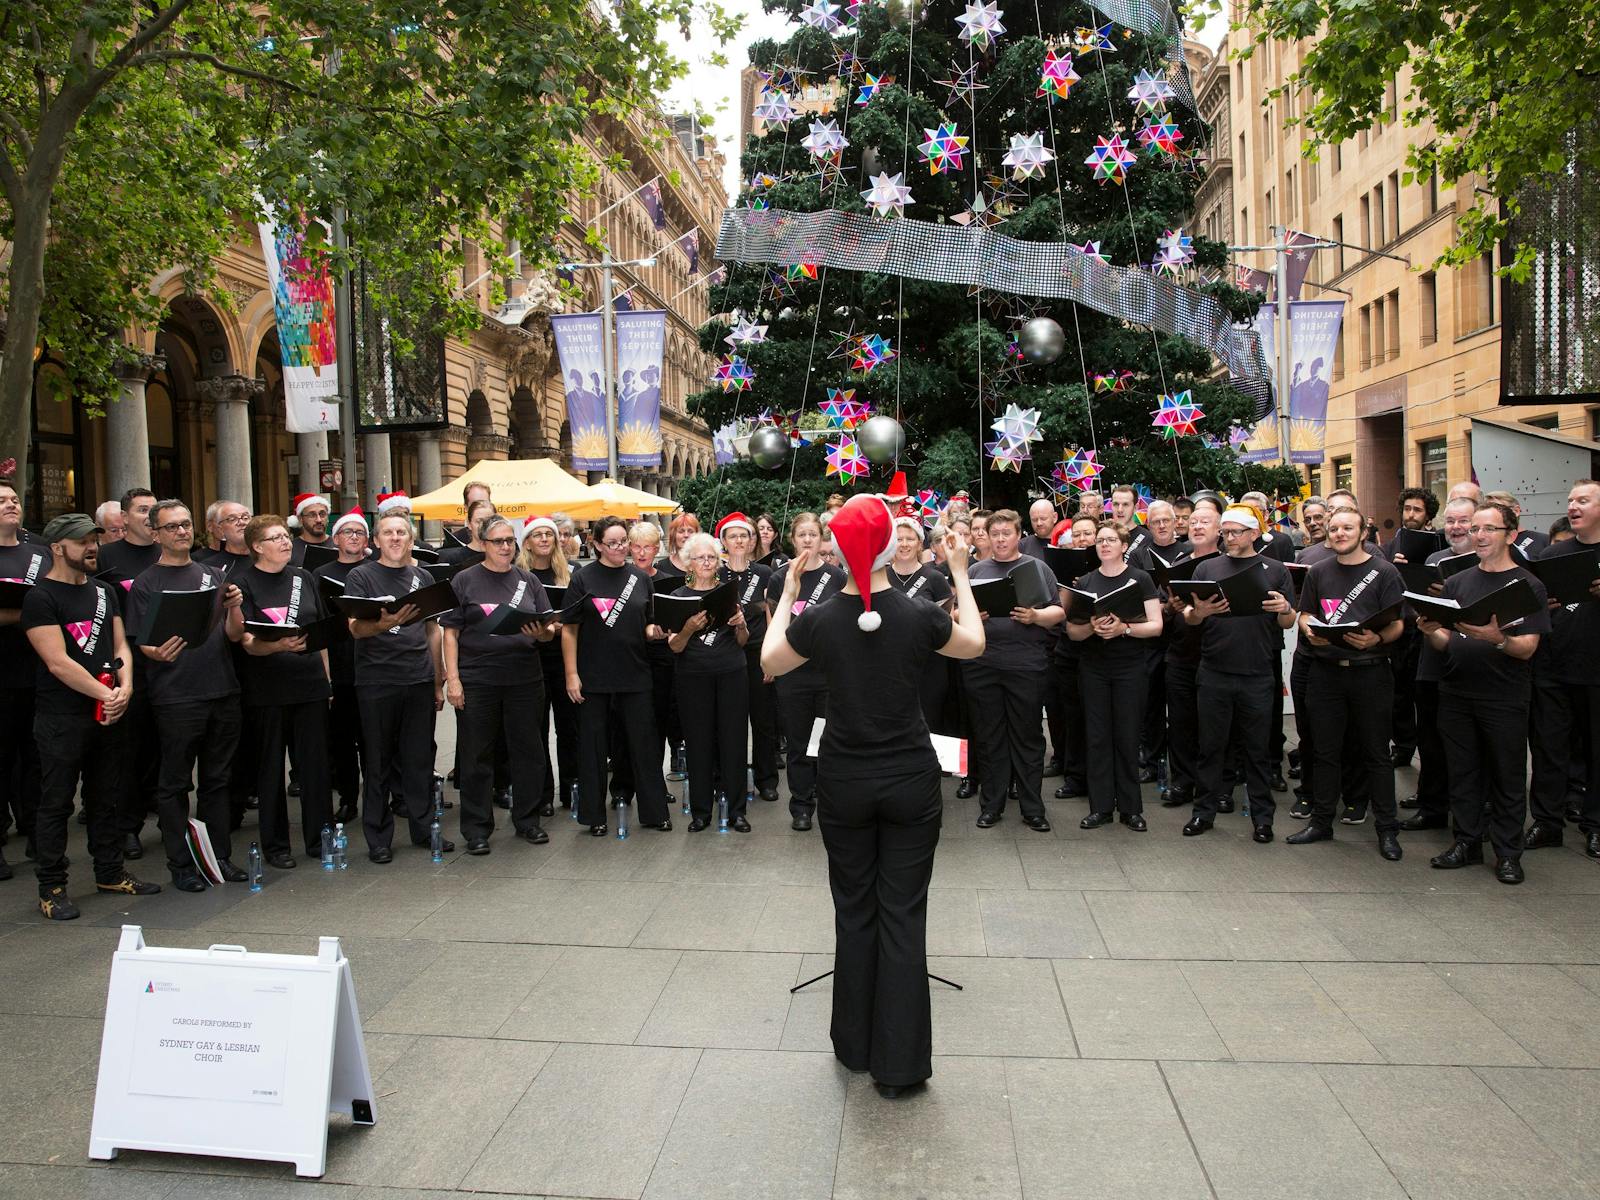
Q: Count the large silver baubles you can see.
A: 3